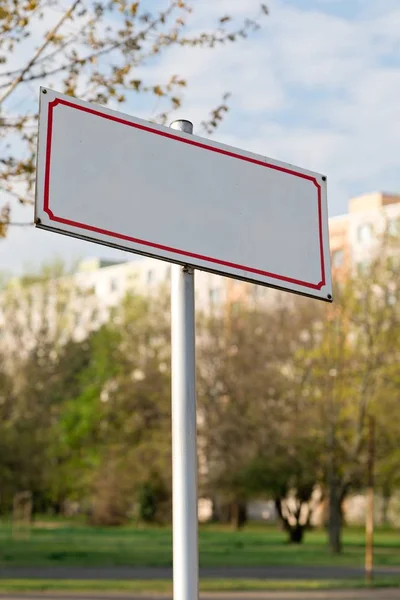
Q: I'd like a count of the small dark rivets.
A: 4